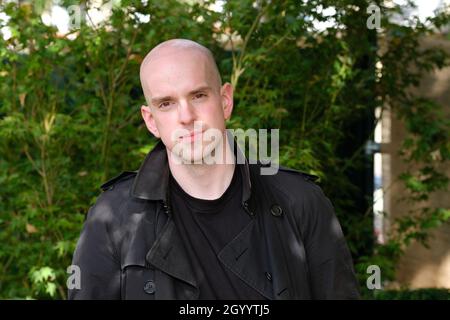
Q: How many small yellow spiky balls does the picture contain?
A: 0